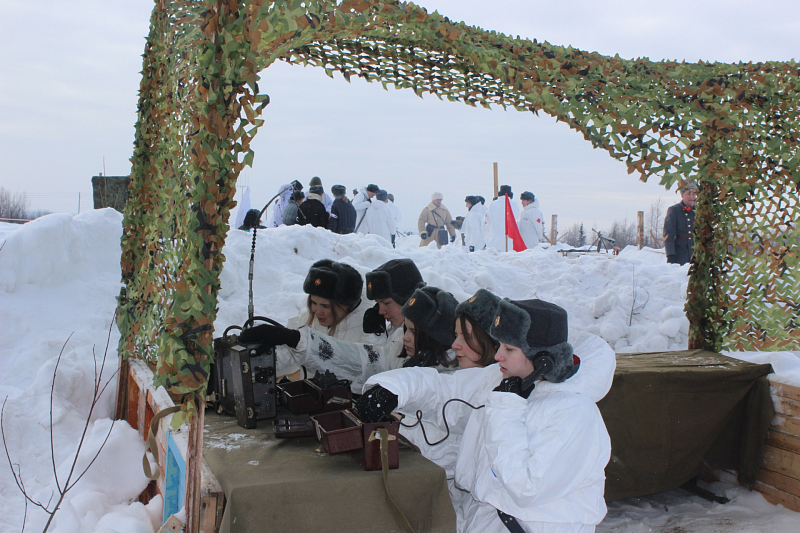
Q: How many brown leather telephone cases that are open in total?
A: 2